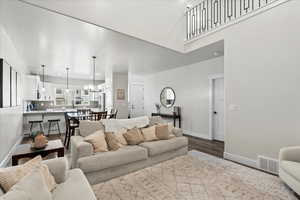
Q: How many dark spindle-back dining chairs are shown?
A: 4